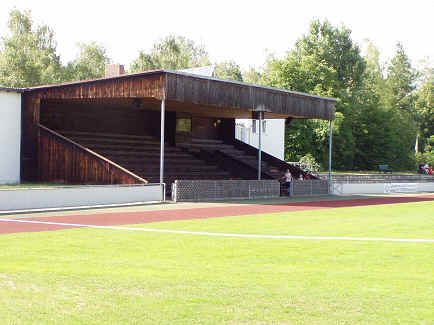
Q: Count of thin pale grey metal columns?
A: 3